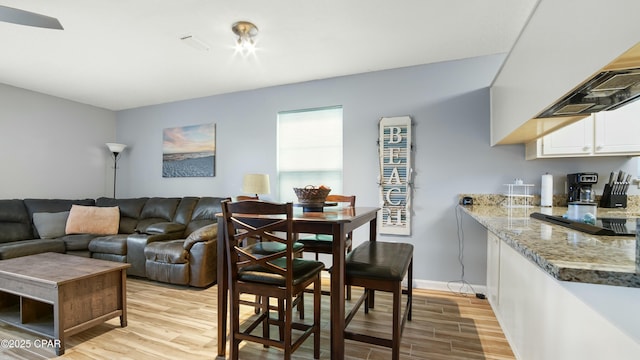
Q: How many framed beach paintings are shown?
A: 1